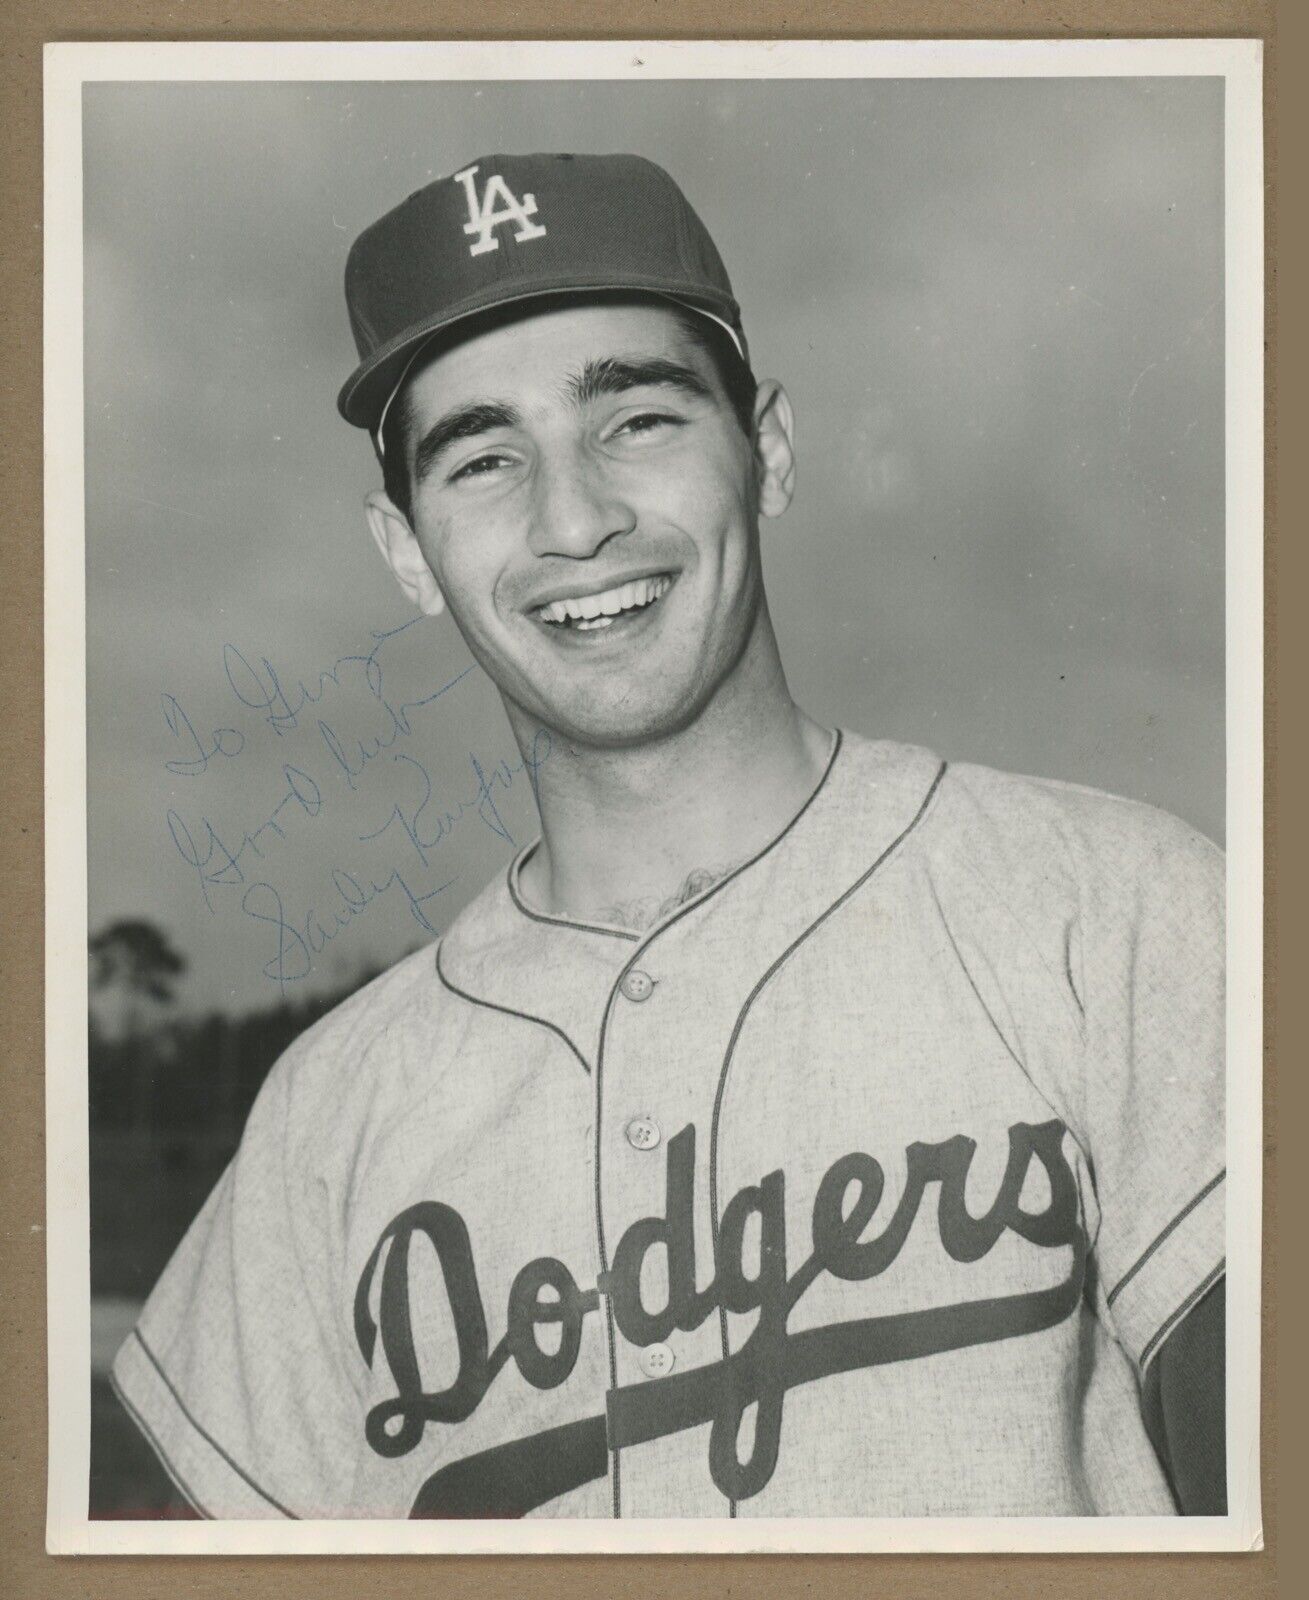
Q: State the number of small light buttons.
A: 3